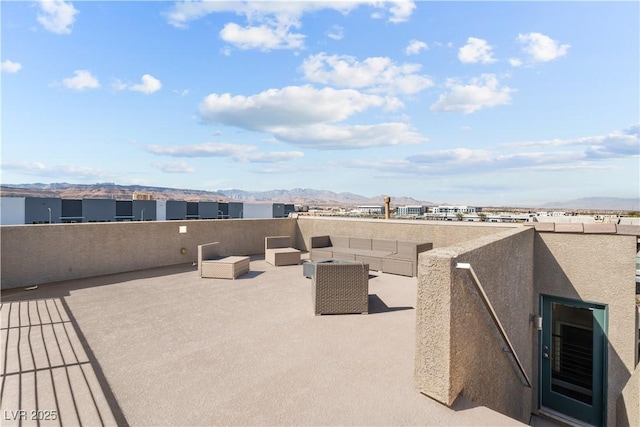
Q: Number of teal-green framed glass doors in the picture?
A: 1